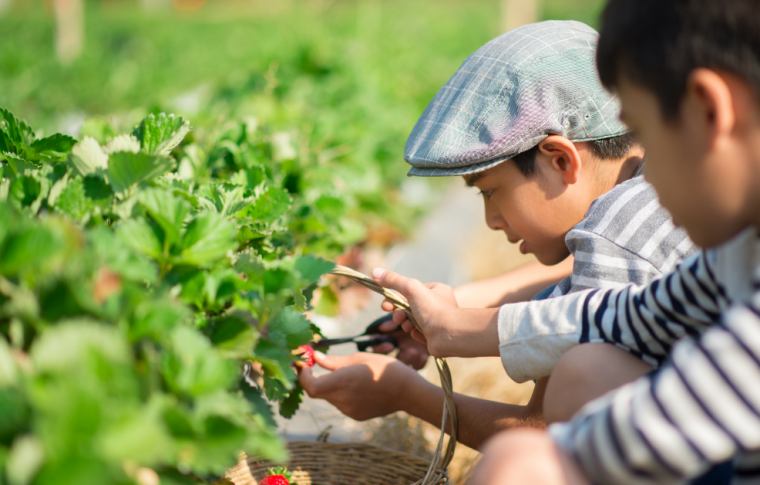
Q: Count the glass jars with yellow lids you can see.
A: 0